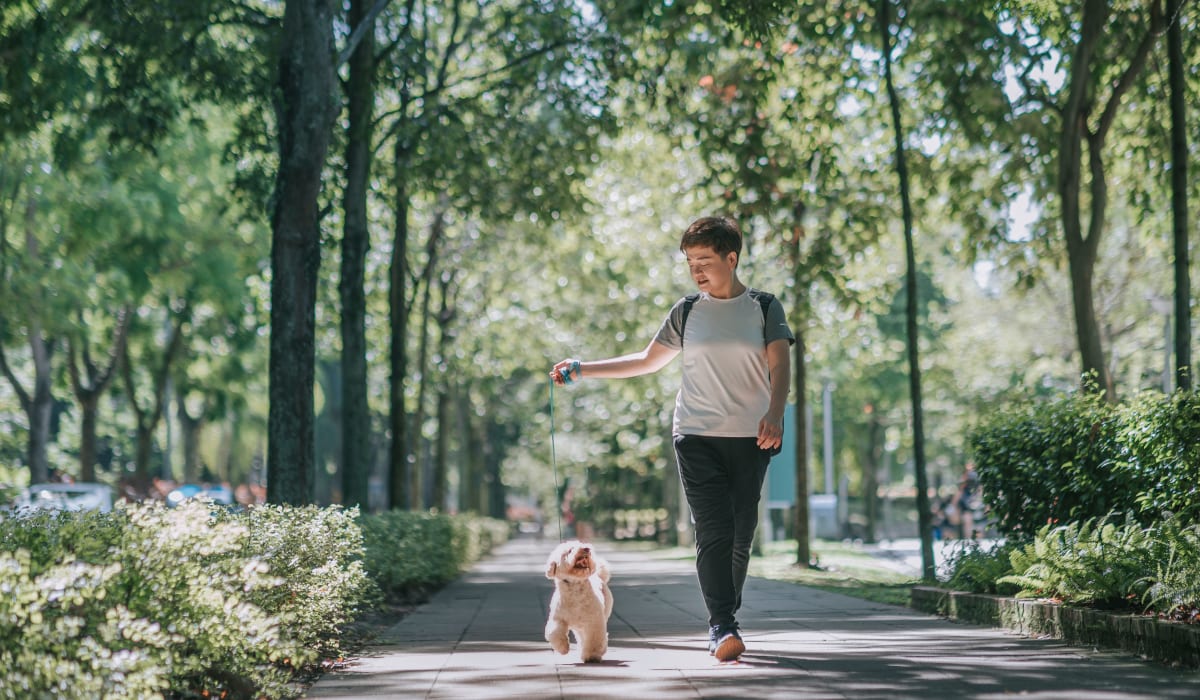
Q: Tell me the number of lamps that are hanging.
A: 0